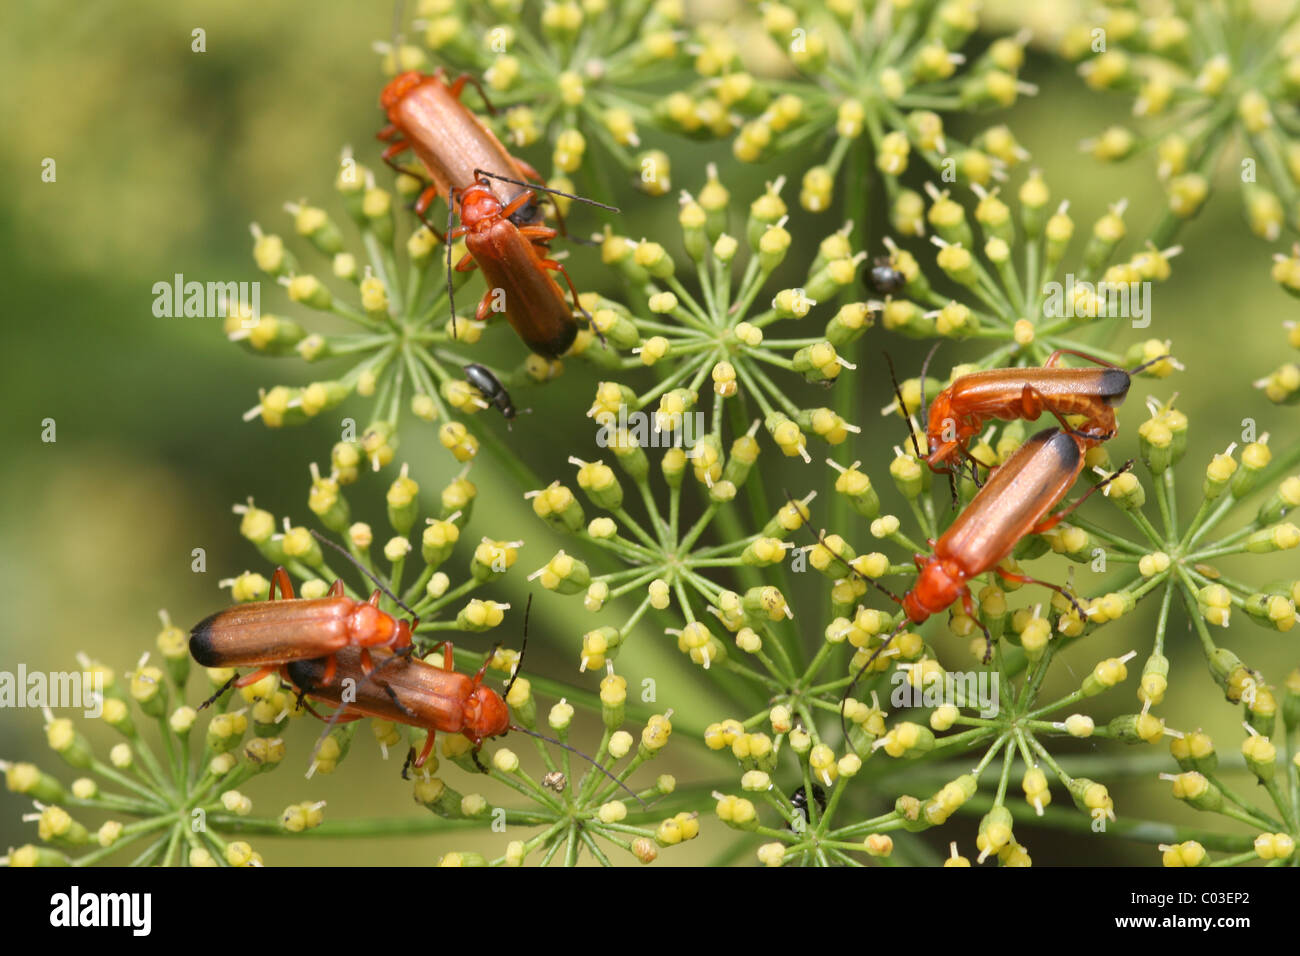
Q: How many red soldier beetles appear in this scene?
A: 6